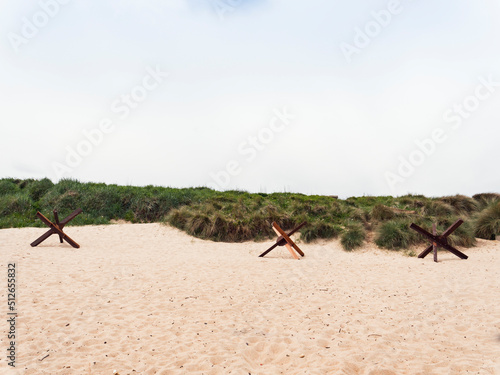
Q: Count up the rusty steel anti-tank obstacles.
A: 3